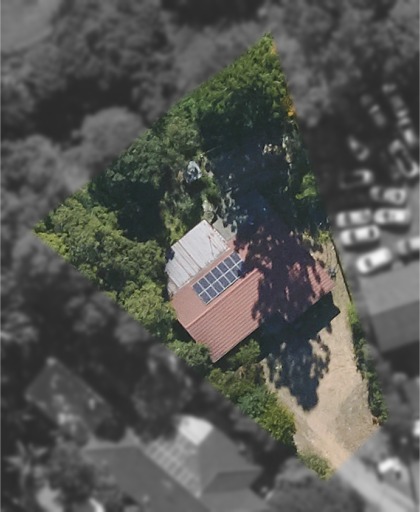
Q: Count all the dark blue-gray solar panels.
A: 14